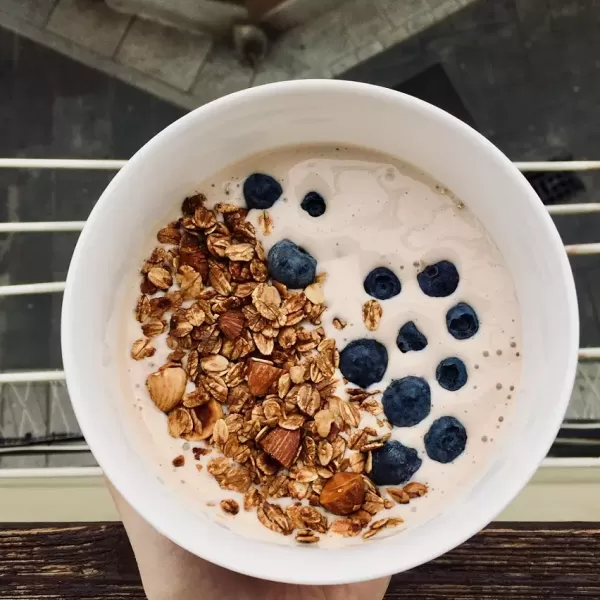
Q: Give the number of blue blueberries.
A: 12